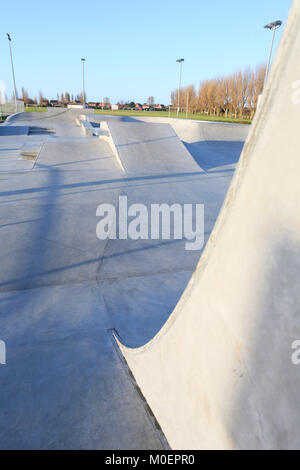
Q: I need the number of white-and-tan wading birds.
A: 0